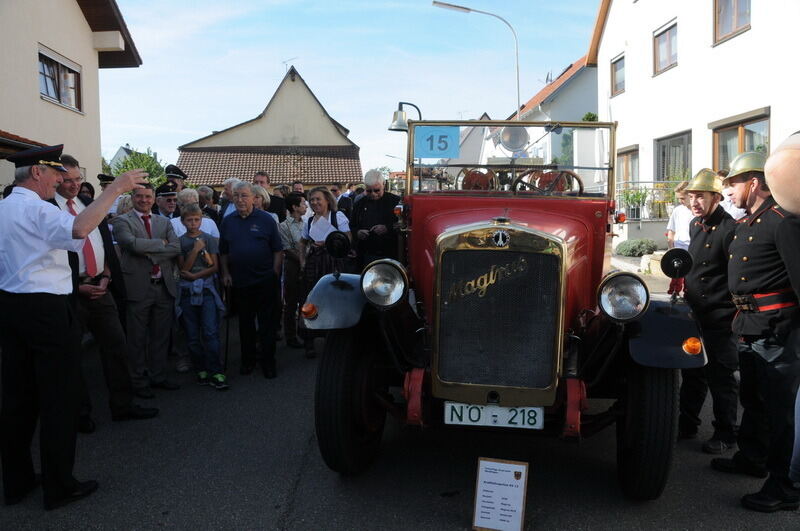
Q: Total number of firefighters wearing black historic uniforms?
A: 2